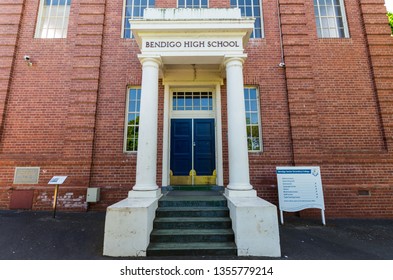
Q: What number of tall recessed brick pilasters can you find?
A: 4